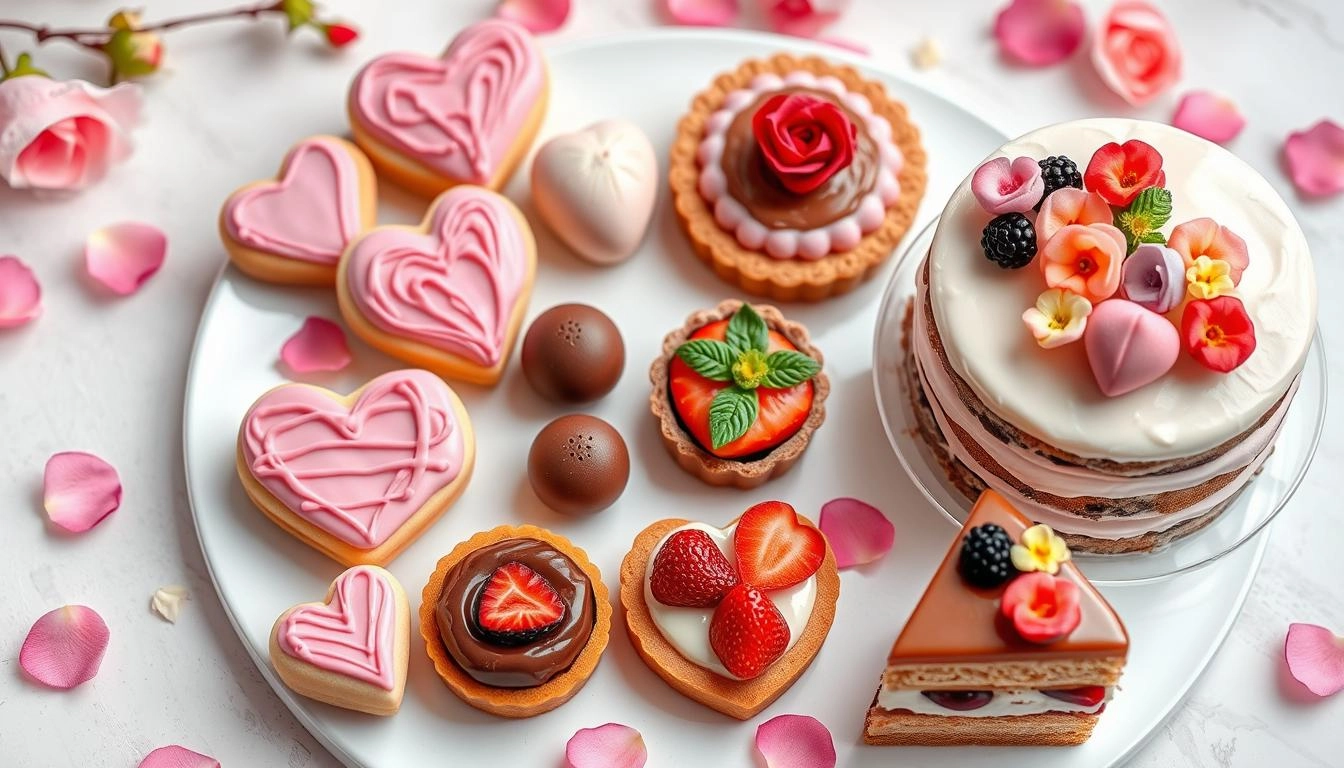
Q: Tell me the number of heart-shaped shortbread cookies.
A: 5